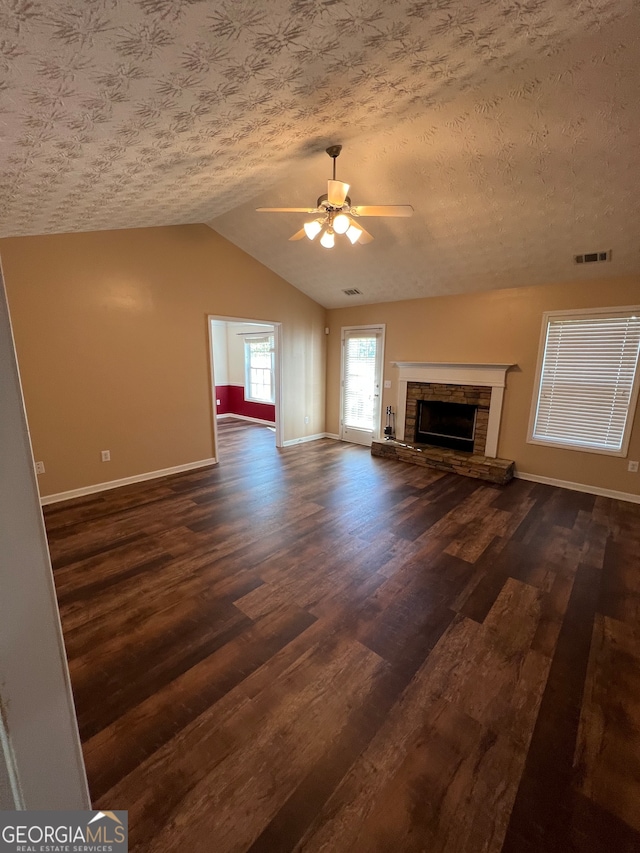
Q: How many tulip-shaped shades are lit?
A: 4